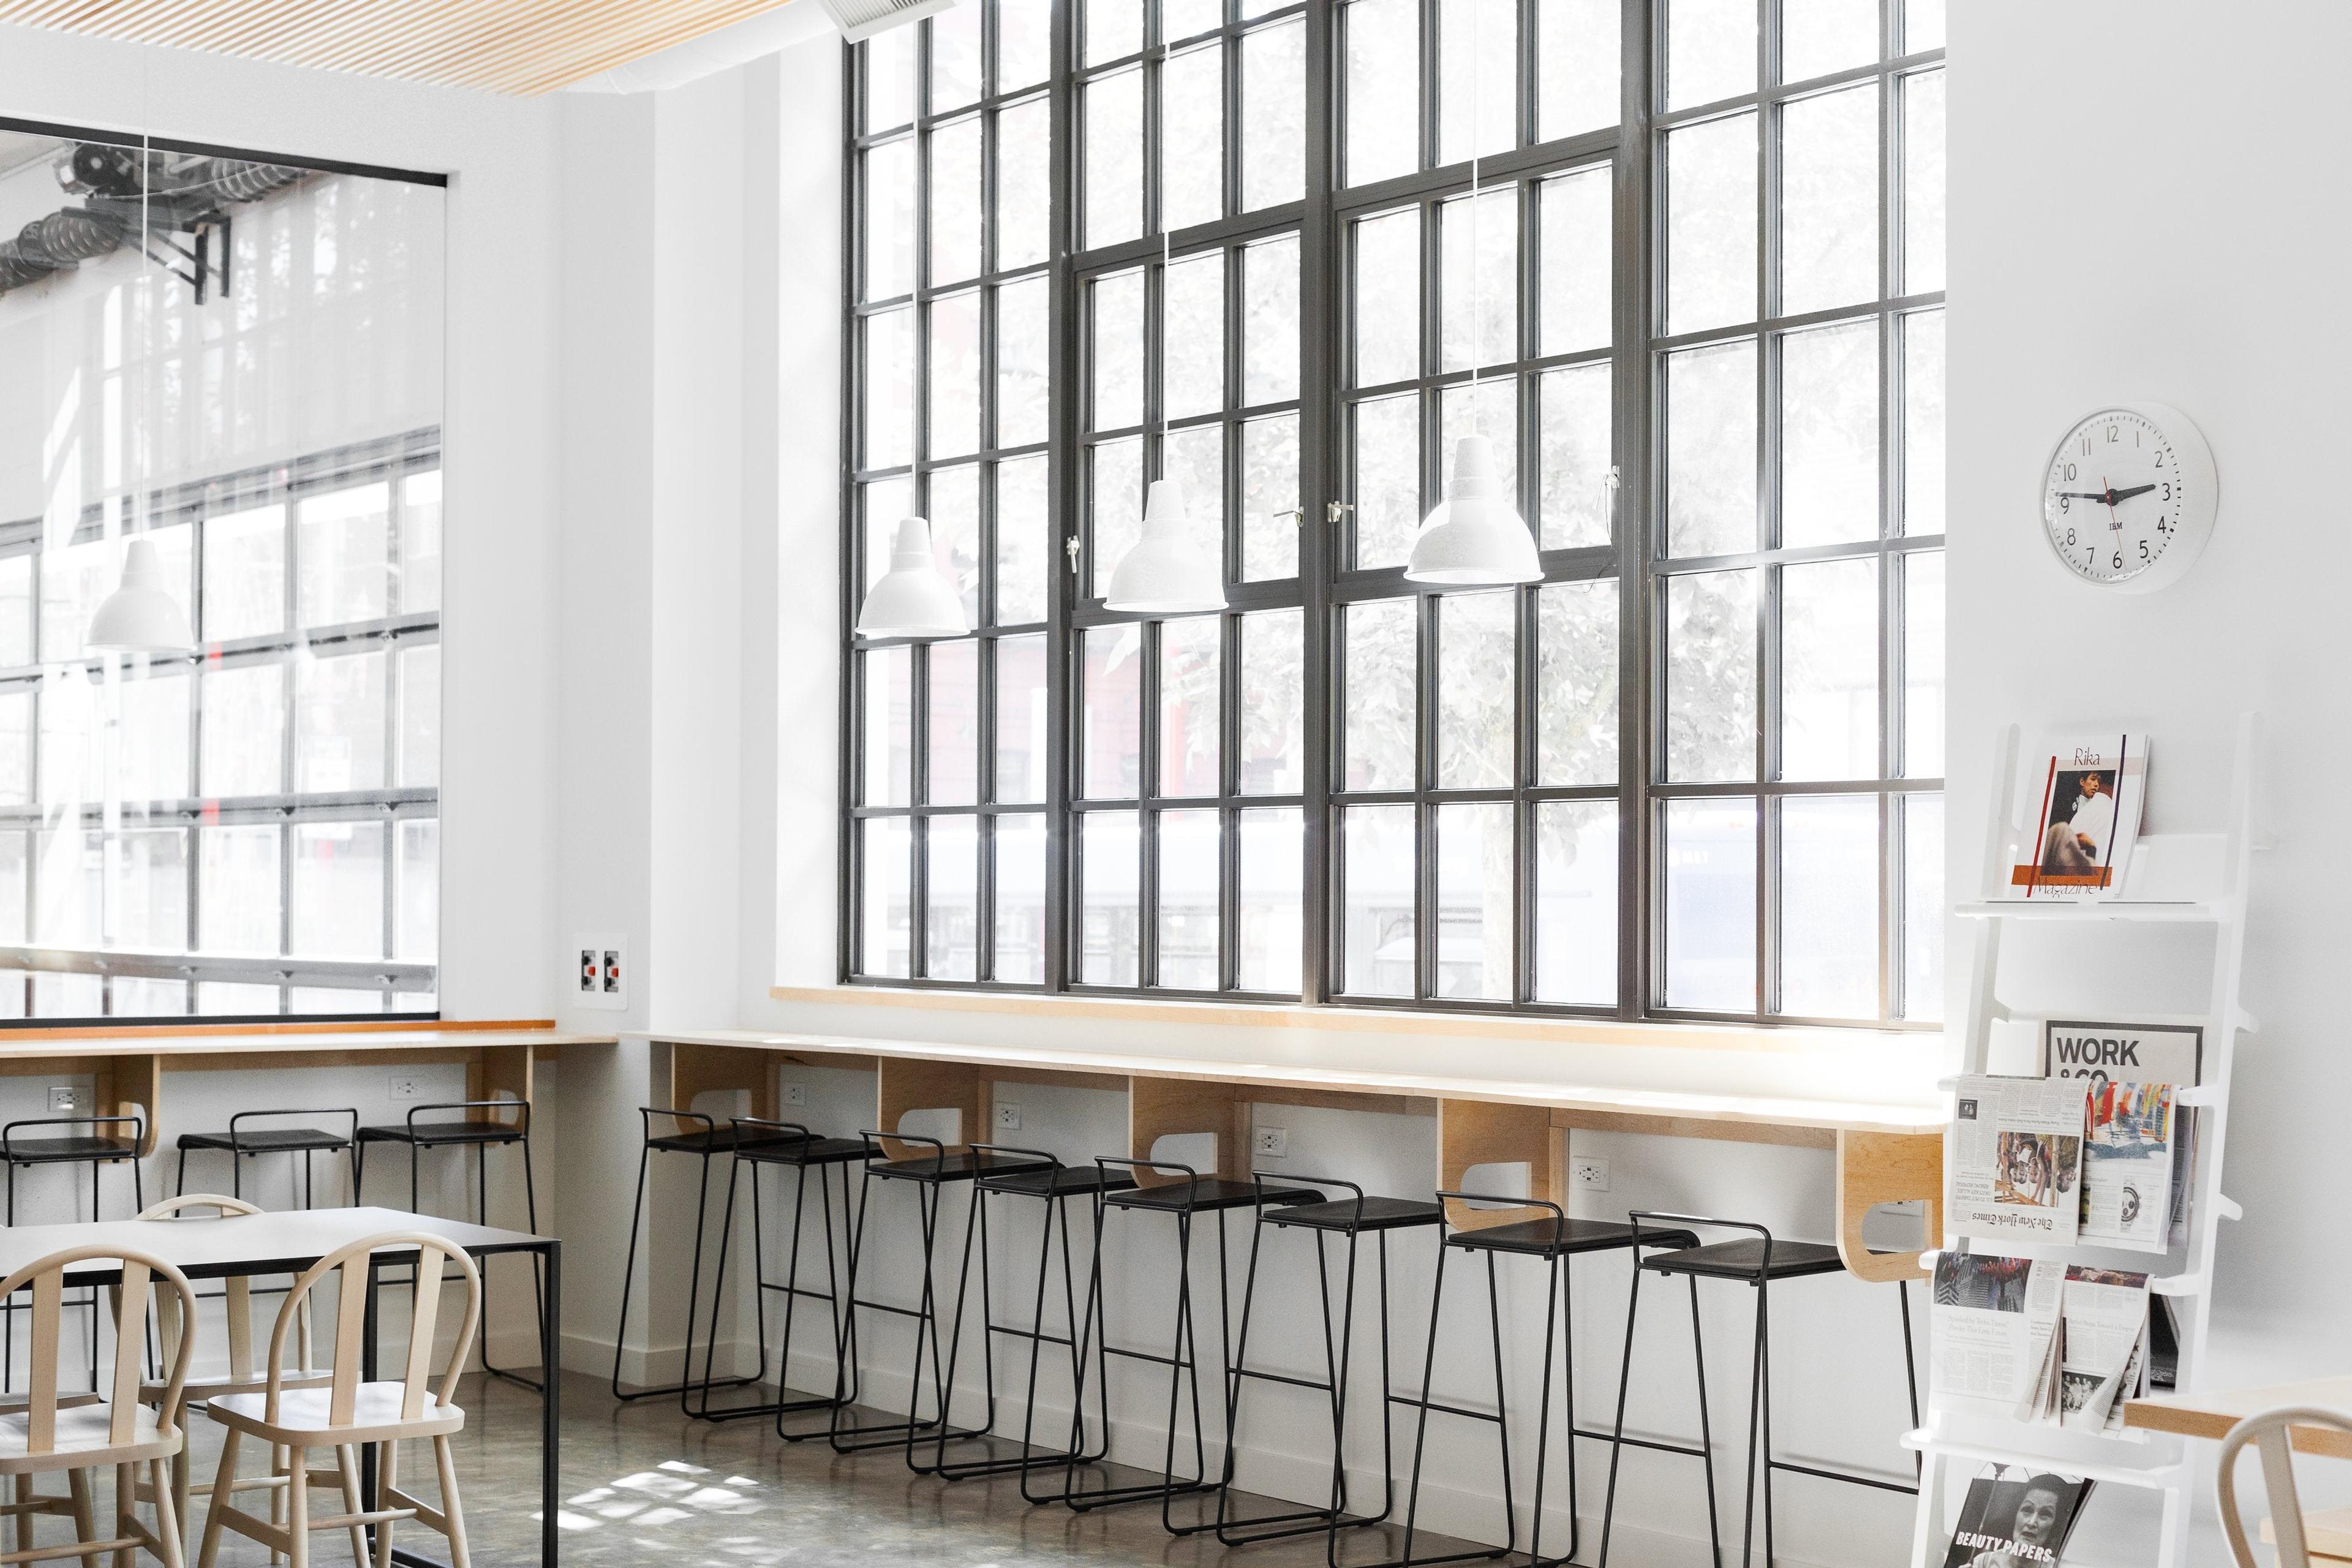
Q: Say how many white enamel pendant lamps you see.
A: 4